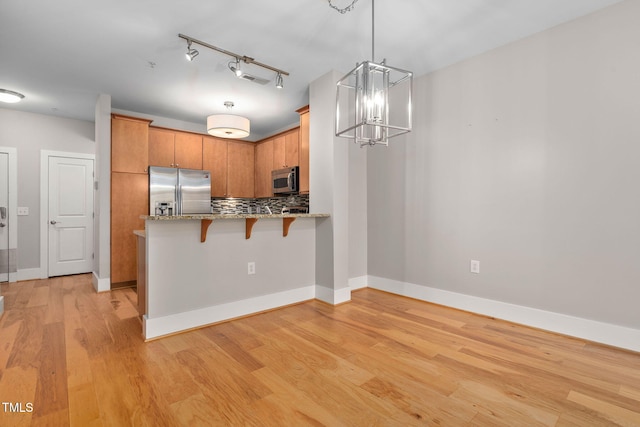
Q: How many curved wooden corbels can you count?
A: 3